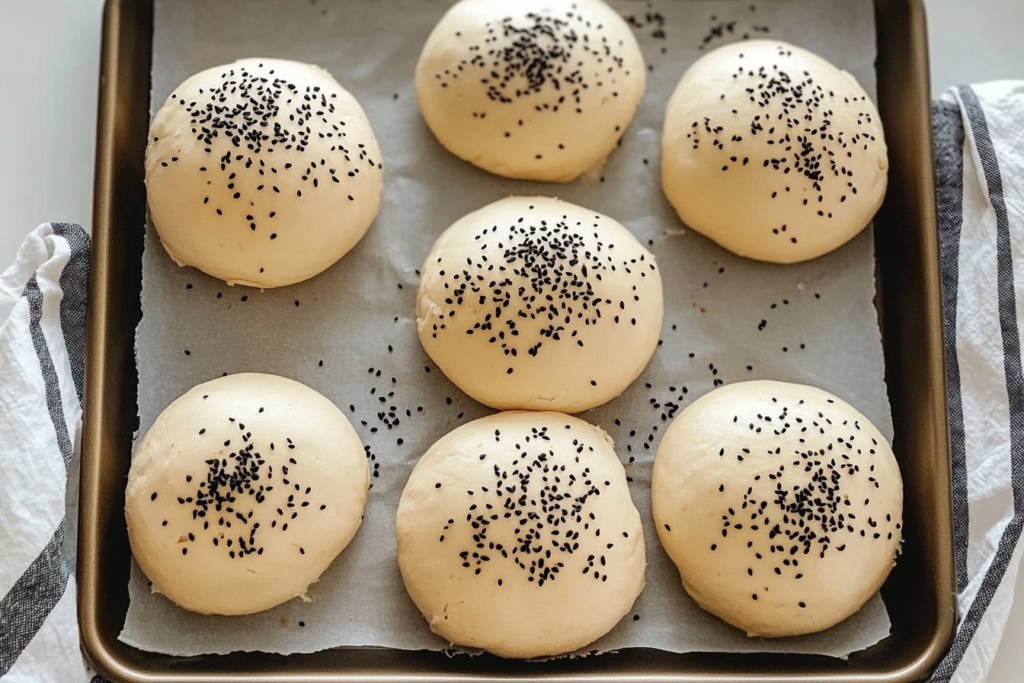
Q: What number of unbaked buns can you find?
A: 7